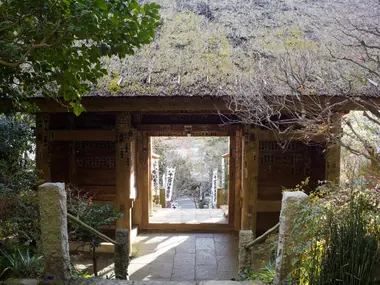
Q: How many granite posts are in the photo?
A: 4